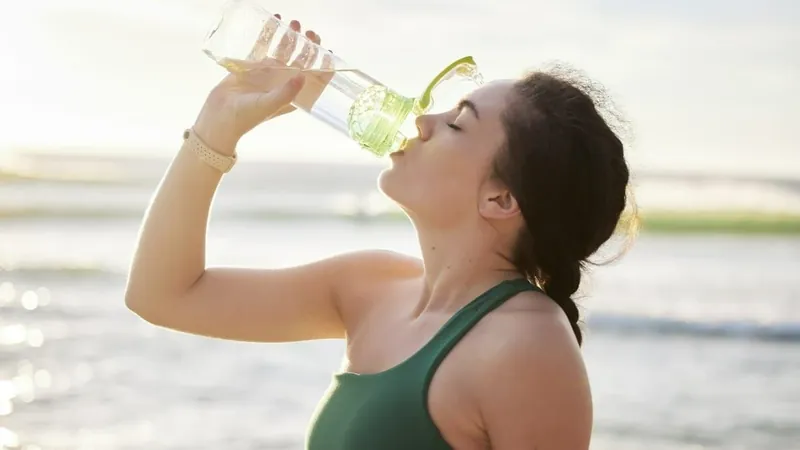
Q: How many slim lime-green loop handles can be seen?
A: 1